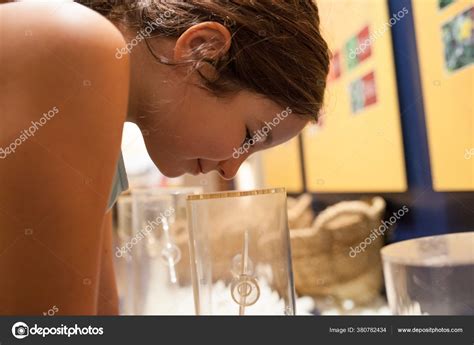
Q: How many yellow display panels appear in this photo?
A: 3